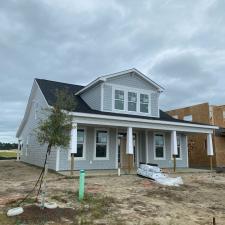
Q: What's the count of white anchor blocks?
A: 2